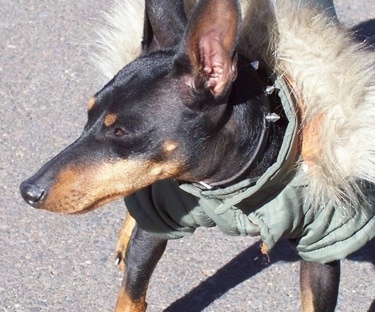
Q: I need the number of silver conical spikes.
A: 3